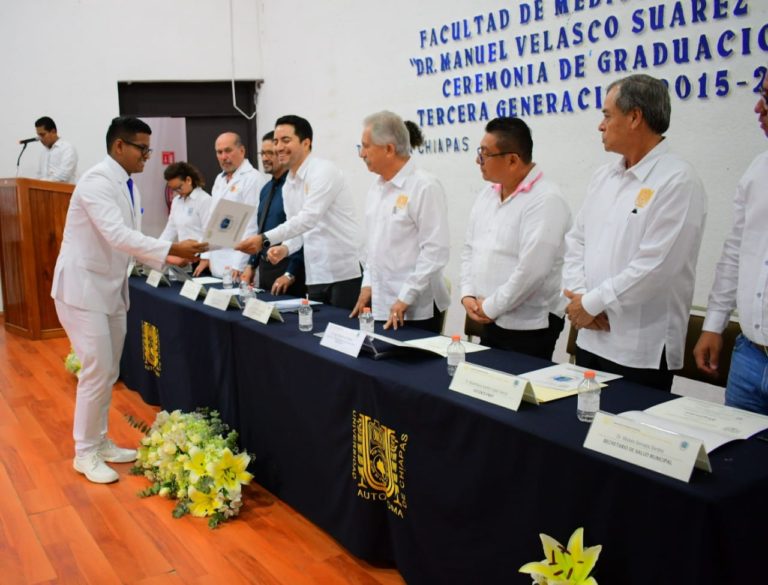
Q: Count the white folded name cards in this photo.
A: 8